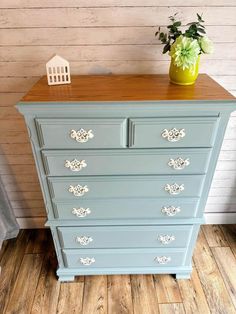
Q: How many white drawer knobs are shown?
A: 12